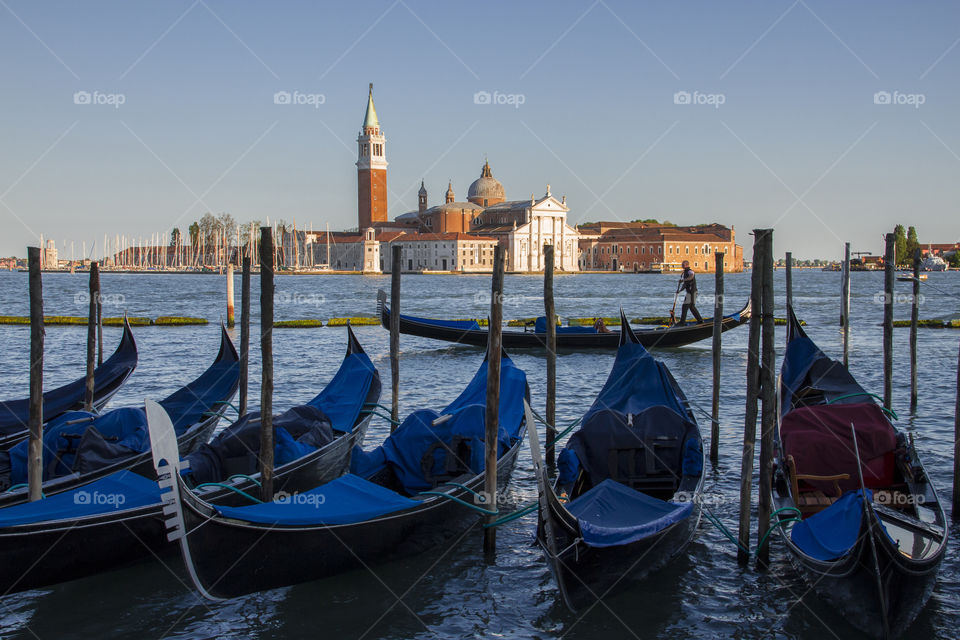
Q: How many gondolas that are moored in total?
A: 6